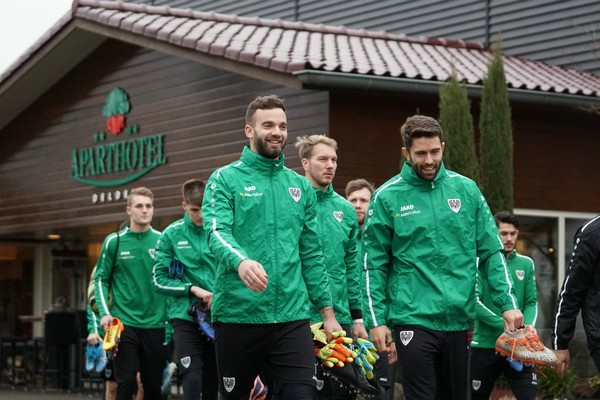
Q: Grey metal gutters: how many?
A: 1